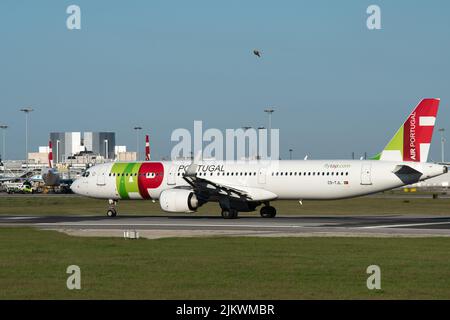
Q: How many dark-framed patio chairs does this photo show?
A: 0